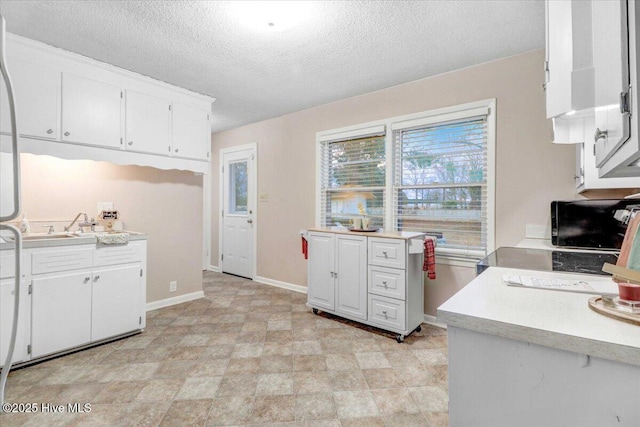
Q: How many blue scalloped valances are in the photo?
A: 0